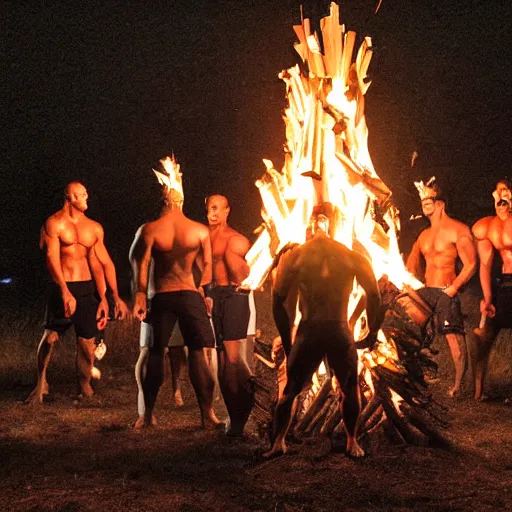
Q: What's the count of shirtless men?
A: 6